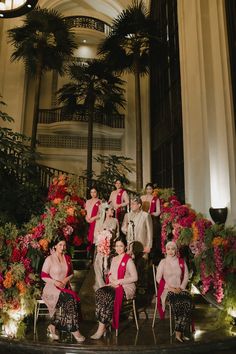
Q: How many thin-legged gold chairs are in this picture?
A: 3